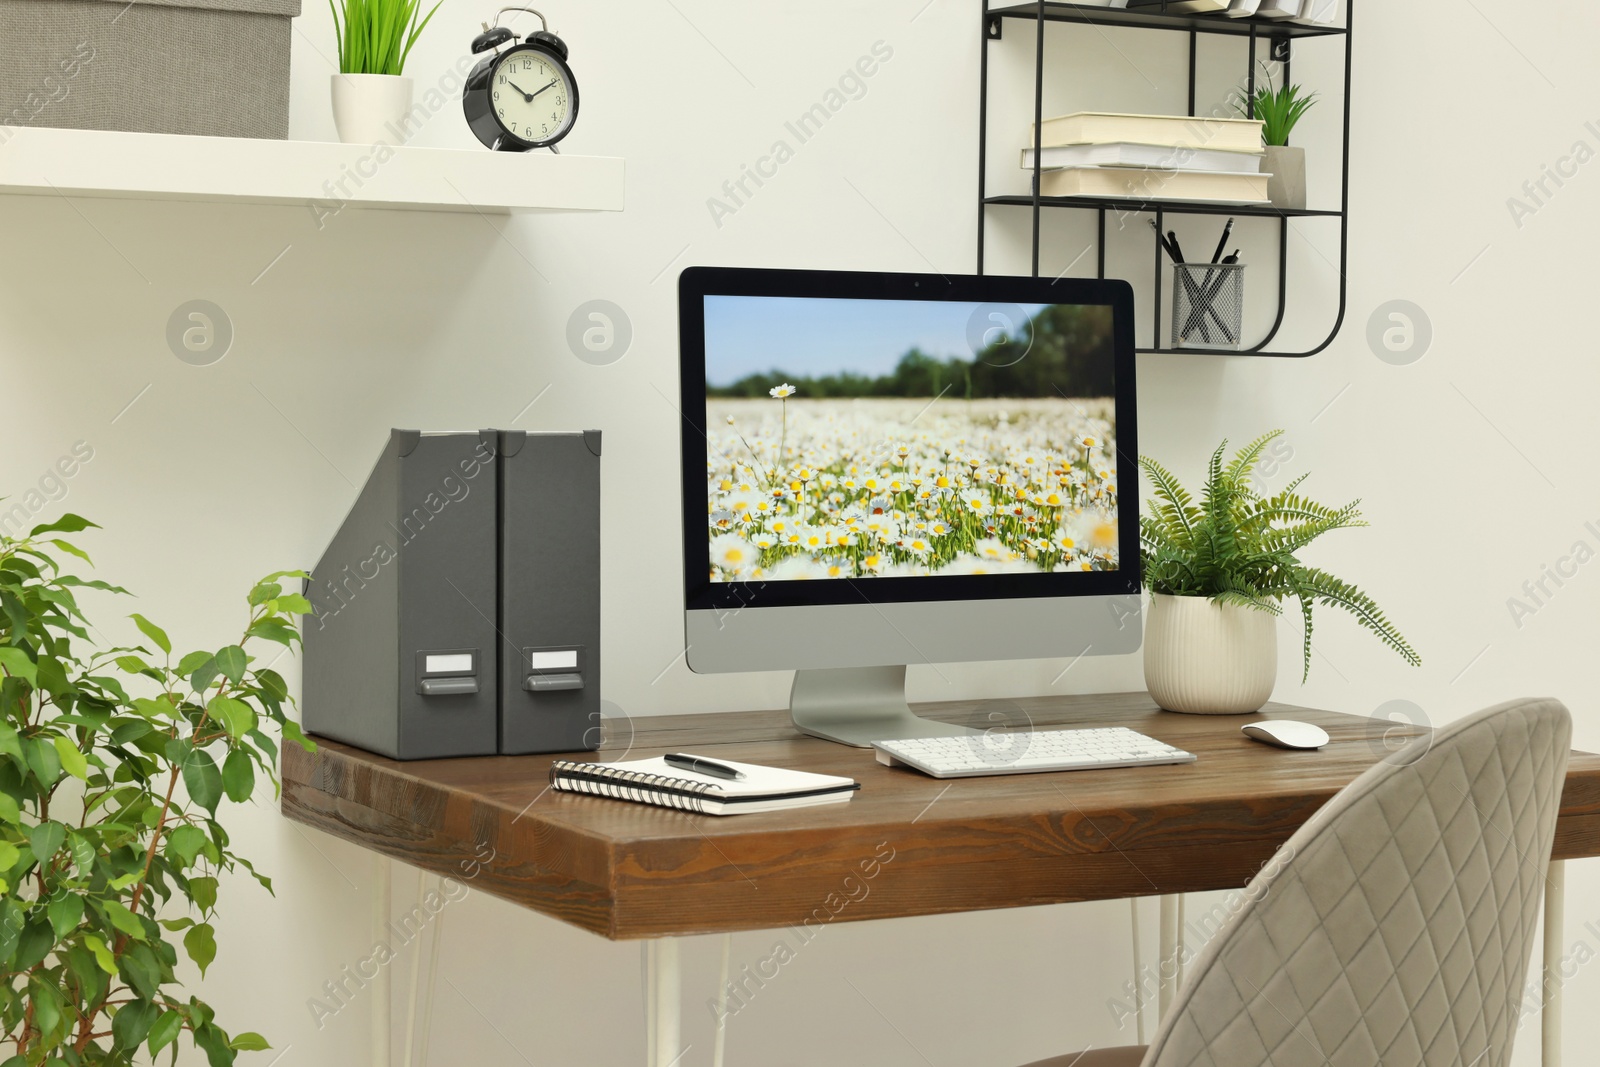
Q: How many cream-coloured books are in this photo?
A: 2